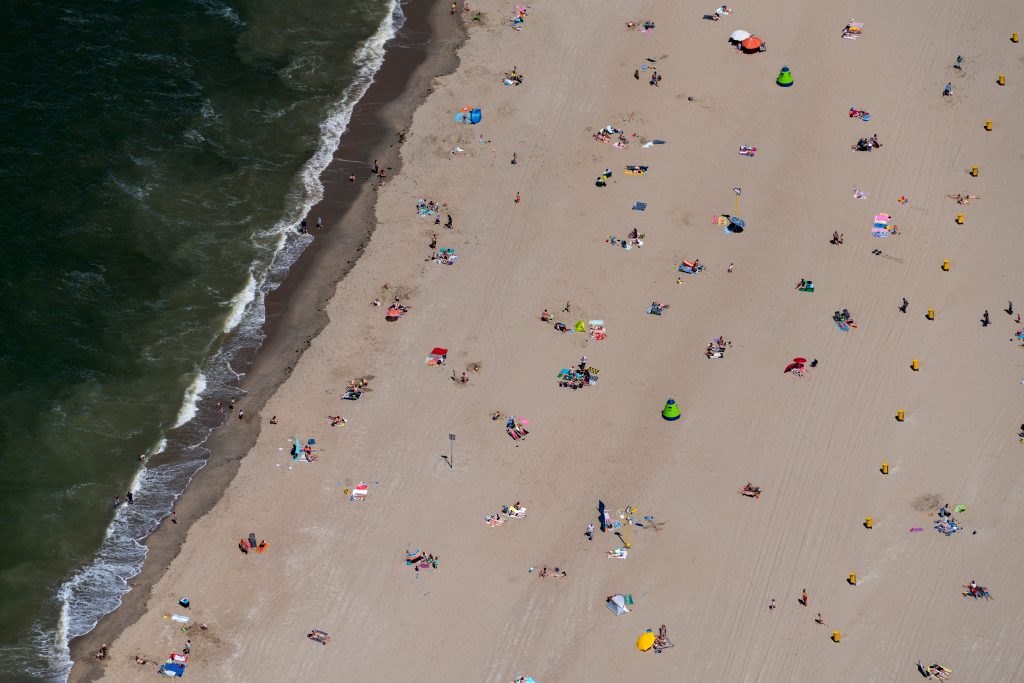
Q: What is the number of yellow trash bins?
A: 13